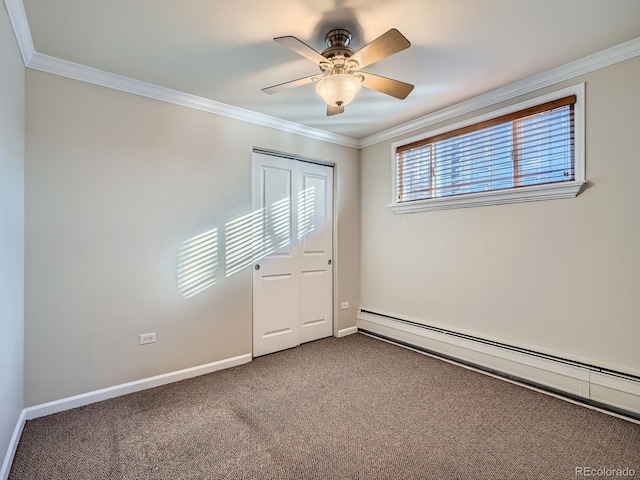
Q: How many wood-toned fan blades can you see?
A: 5